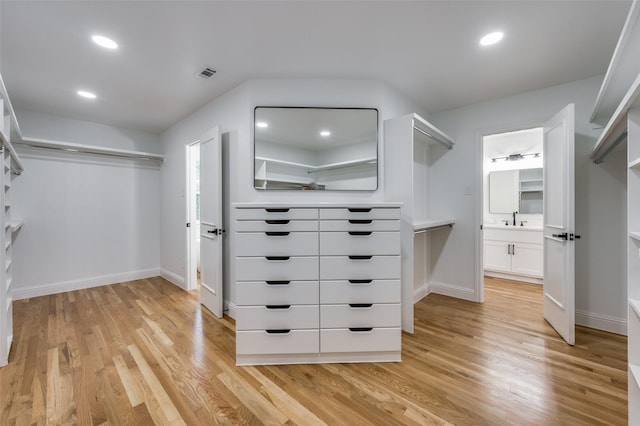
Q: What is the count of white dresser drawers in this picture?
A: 14